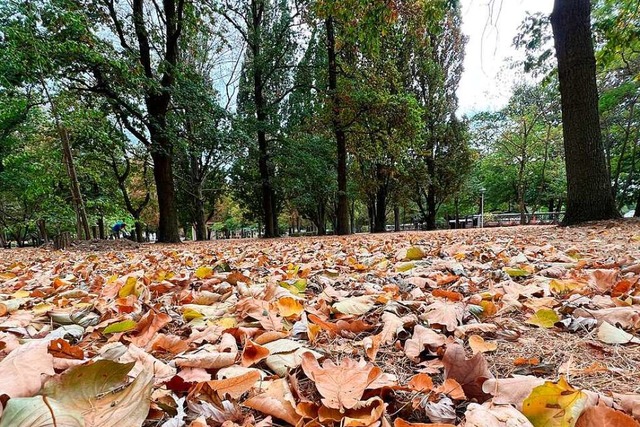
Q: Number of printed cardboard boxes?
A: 0